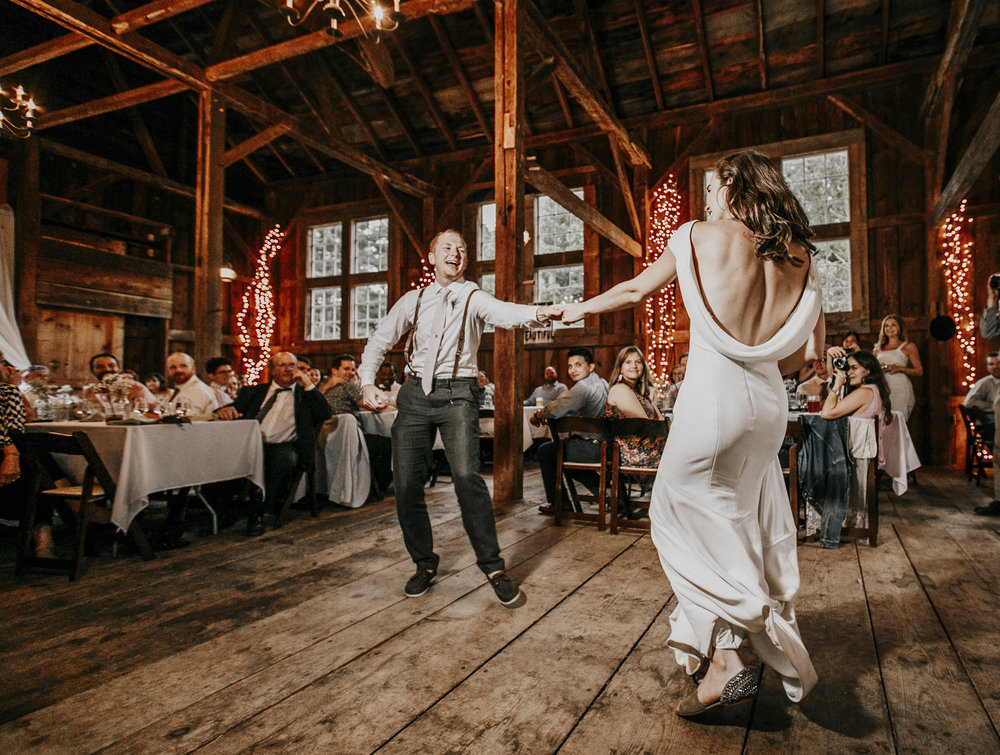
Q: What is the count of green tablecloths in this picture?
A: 0